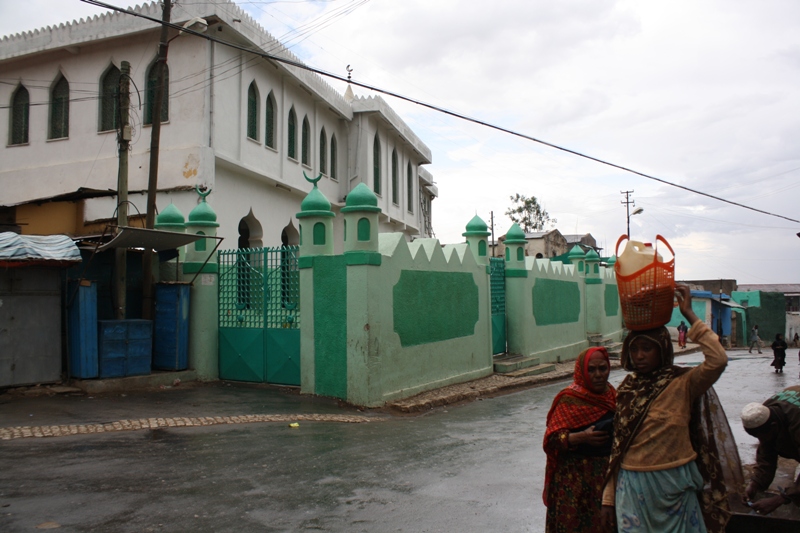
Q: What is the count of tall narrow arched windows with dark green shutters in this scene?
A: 13